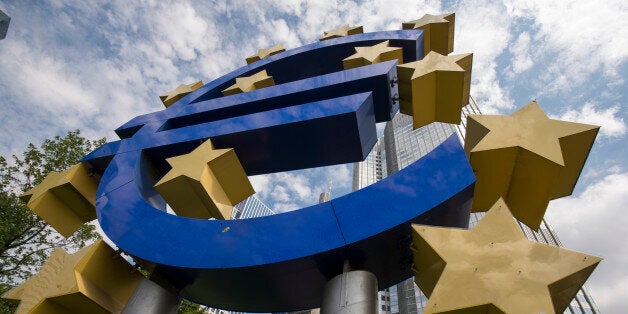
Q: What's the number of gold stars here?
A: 12